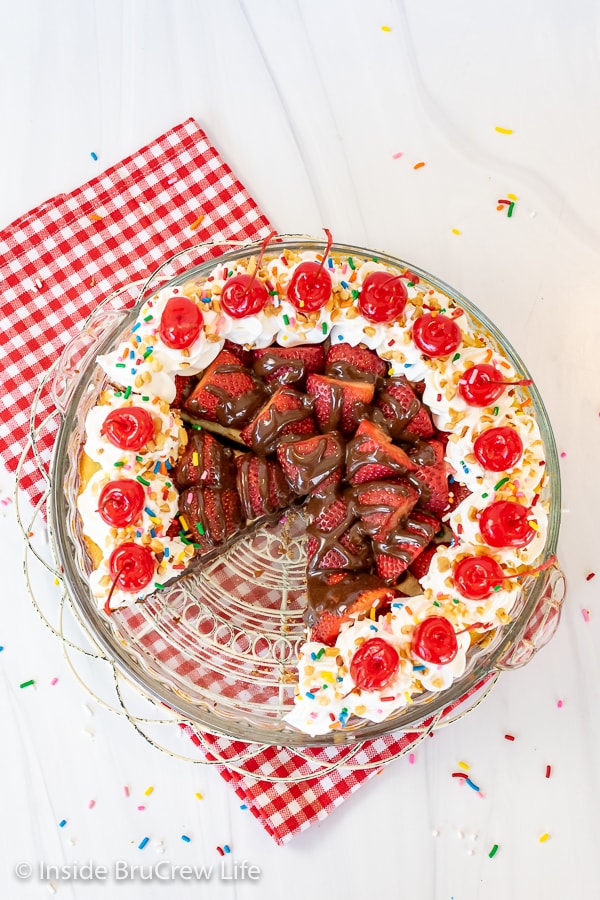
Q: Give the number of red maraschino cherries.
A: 14